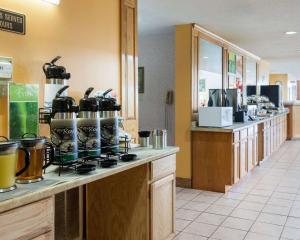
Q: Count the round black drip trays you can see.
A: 3